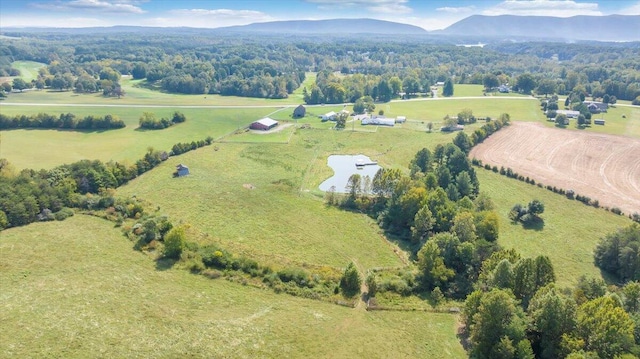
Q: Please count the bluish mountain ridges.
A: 2